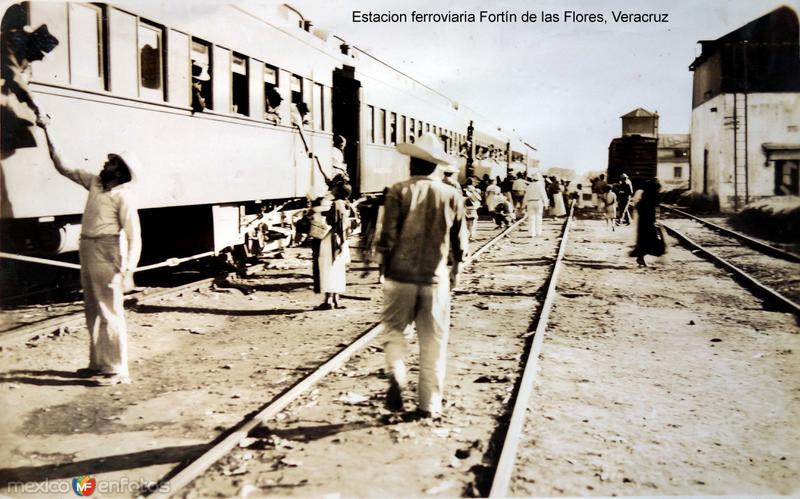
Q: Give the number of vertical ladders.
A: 1